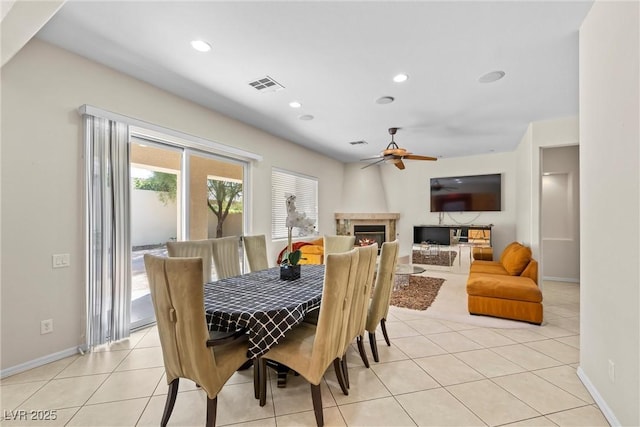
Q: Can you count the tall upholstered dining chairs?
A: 8